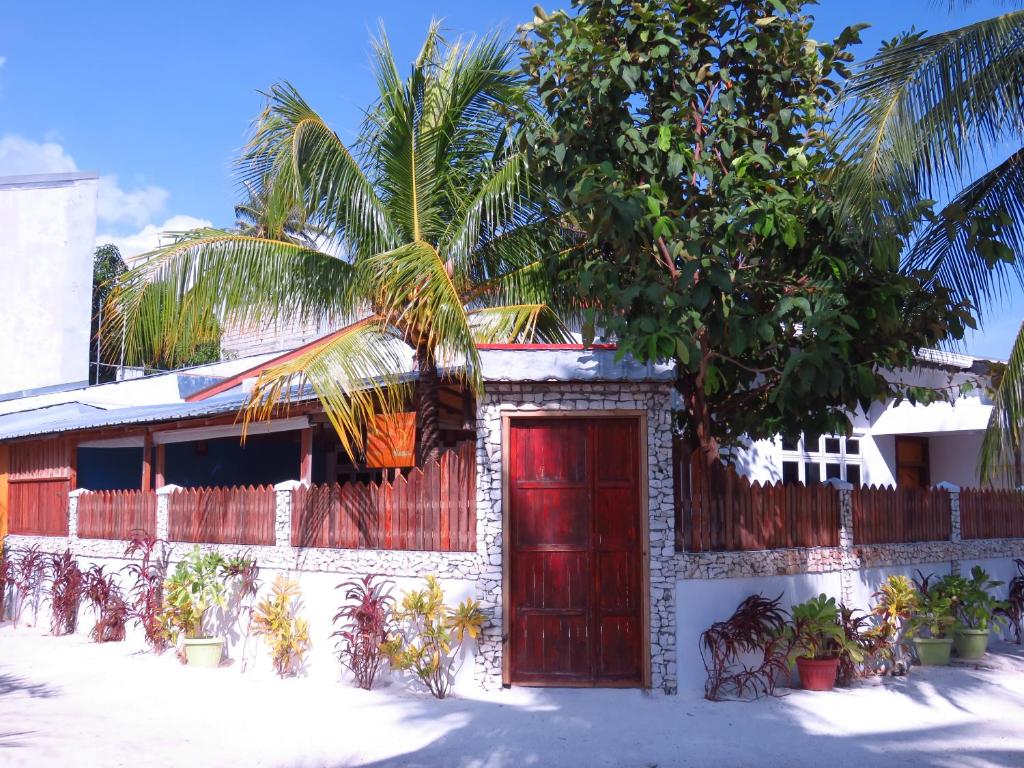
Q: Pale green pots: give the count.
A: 3